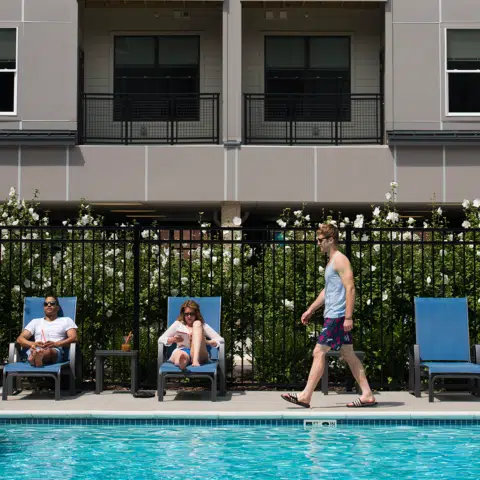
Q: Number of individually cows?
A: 0